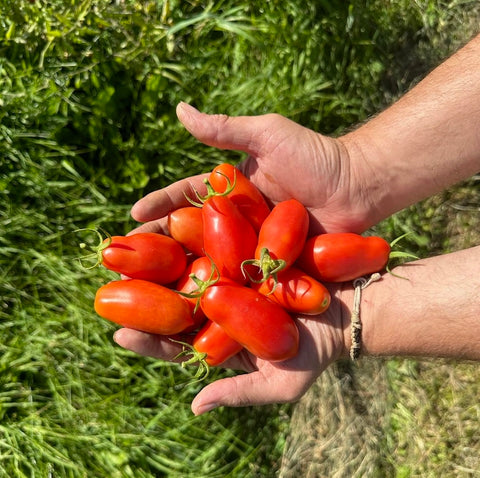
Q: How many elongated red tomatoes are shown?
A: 11